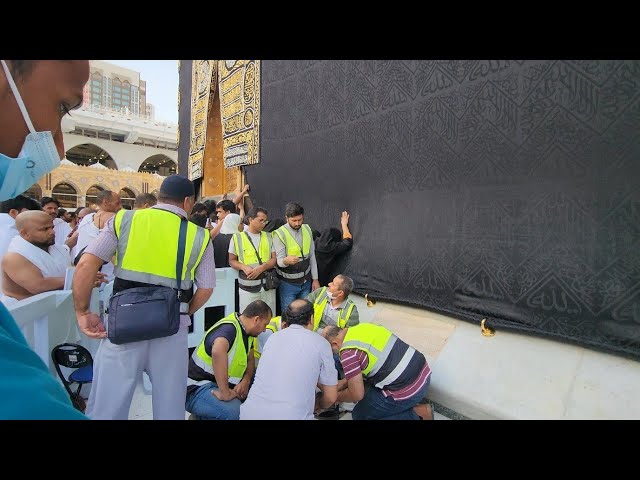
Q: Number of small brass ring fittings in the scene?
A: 2